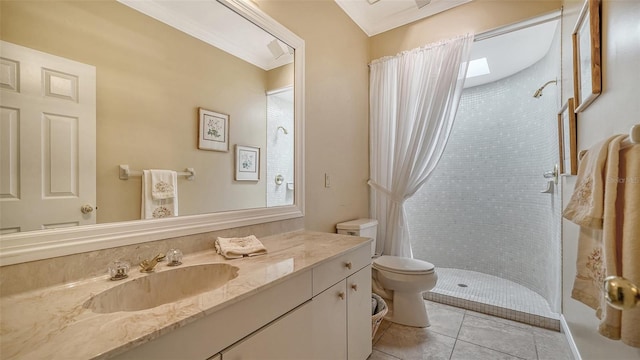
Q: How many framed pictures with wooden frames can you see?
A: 2